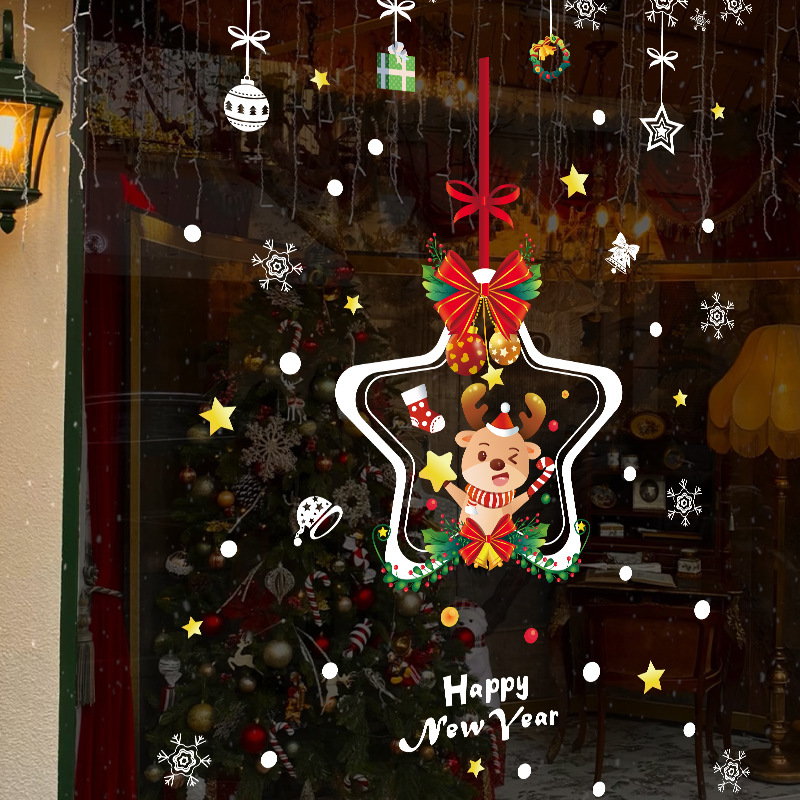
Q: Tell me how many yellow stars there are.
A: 13